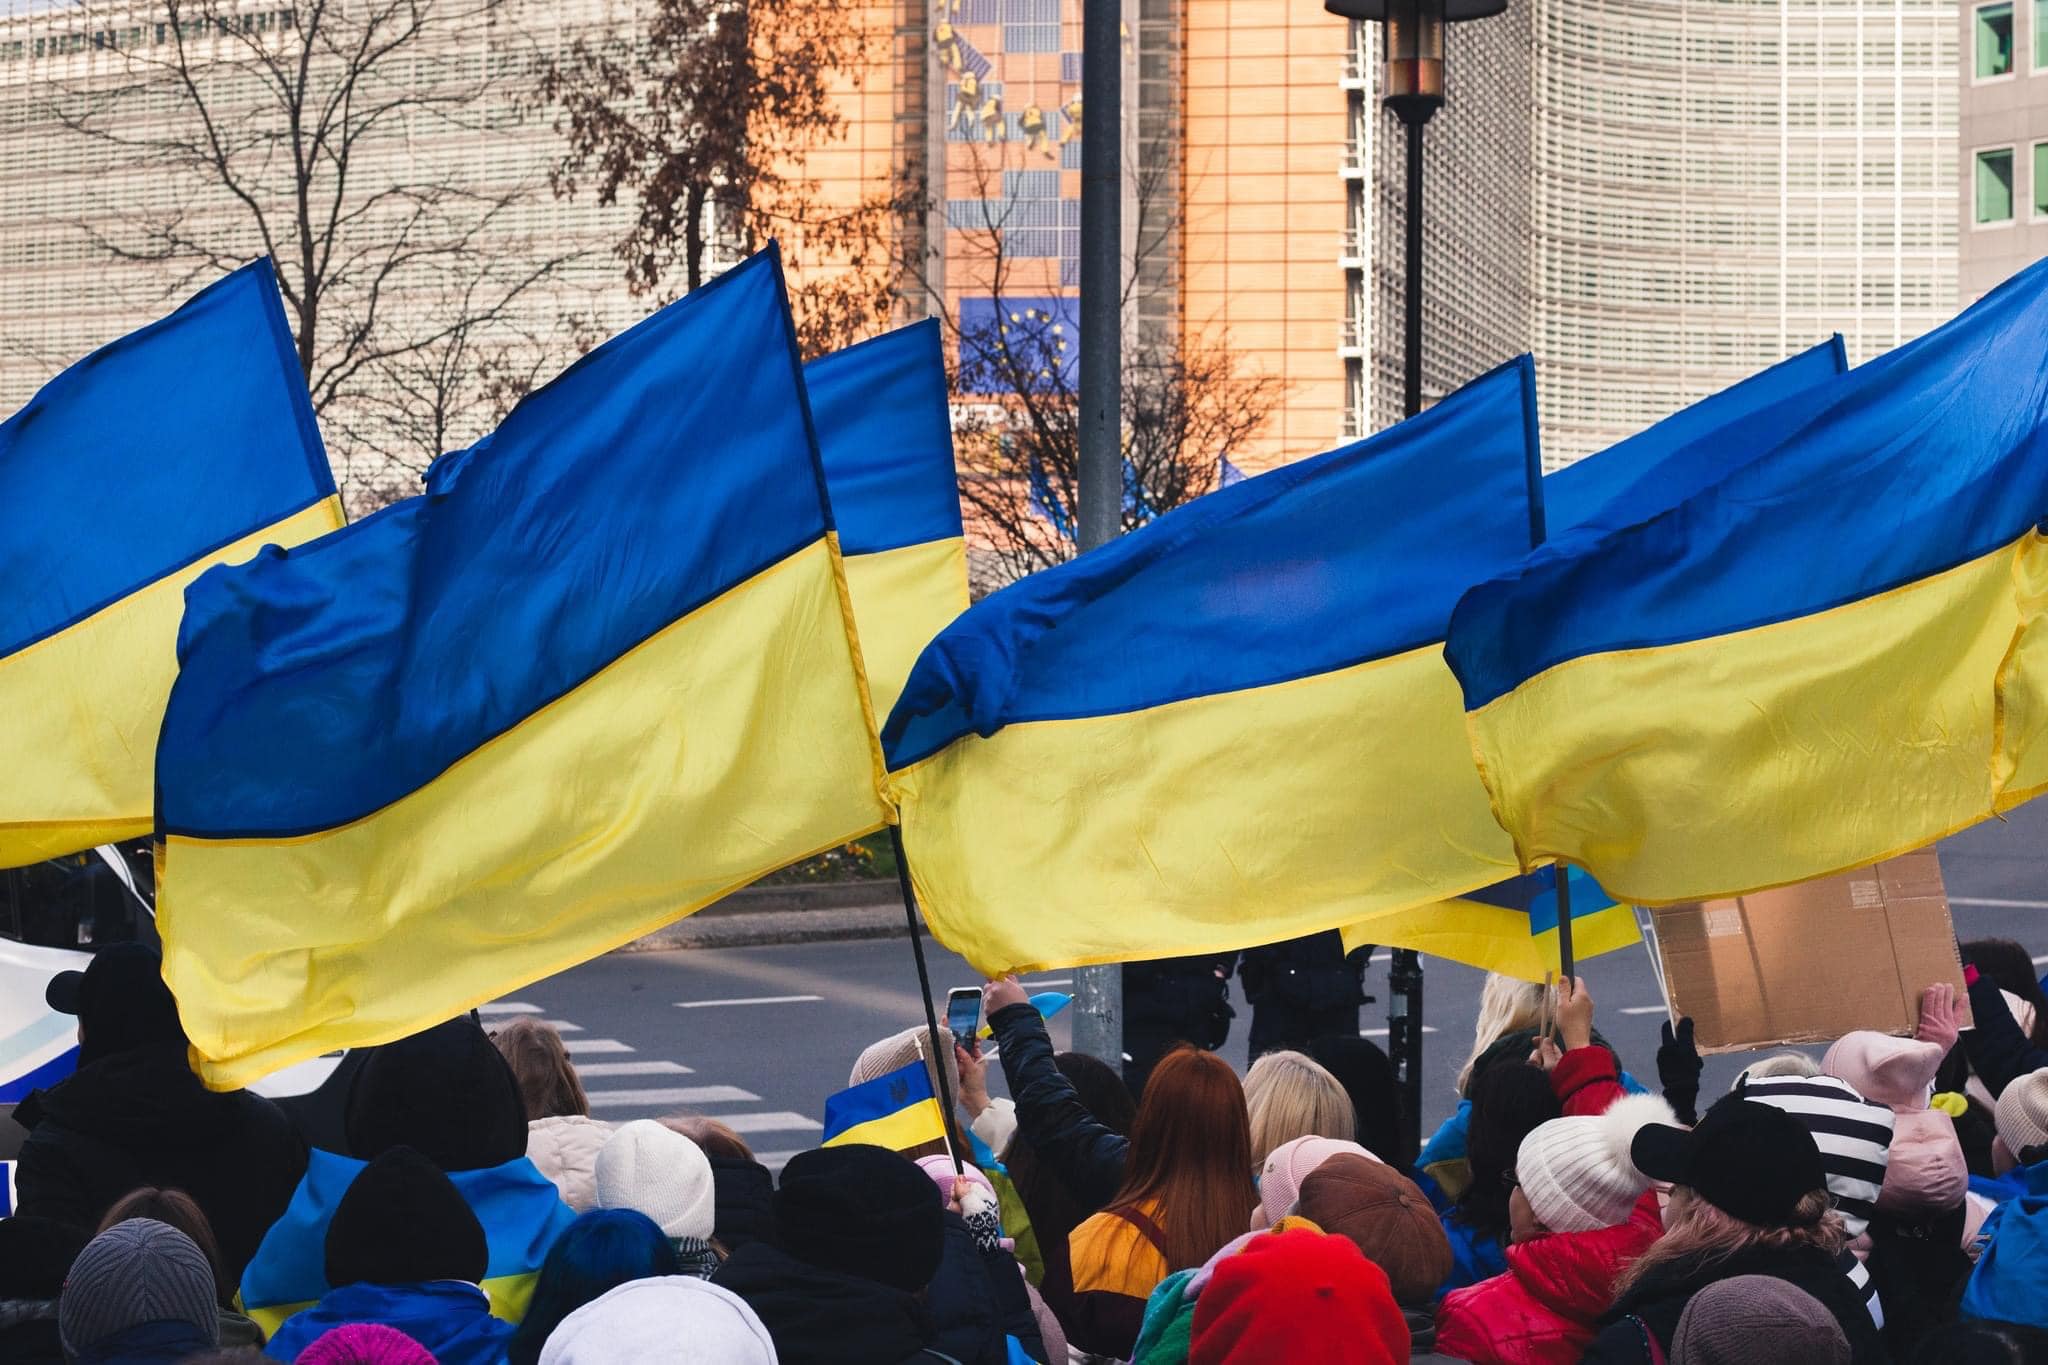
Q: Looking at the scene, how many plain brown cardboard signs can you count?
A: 1